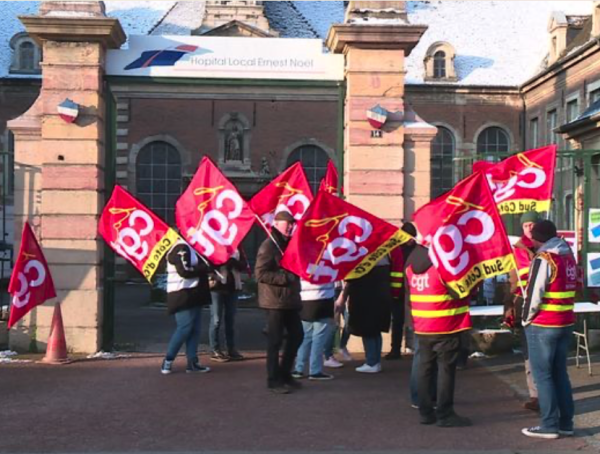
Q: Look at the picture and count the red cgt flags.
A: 8